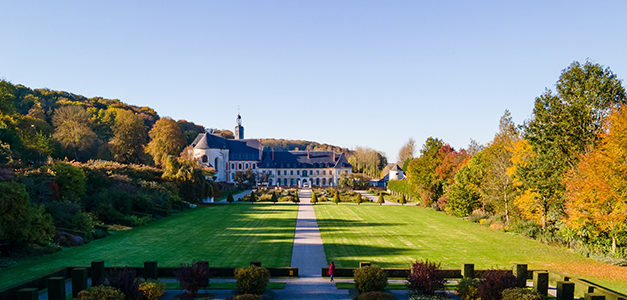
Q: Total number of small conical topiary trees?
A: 9